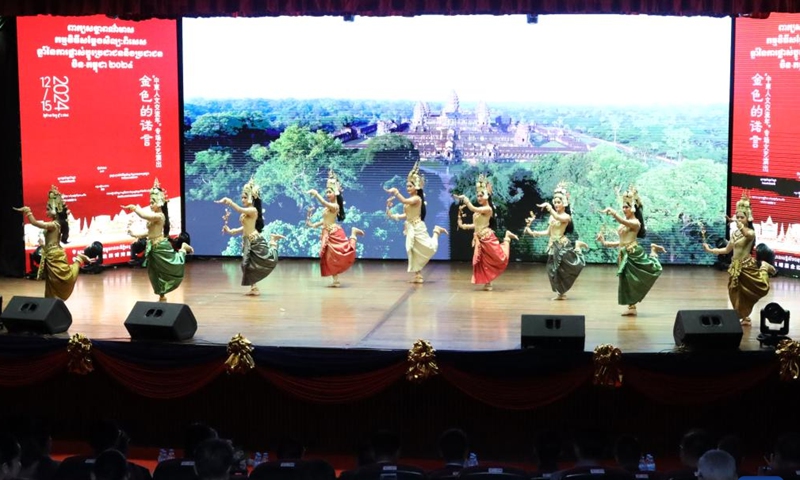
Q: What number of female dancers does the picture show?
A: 9